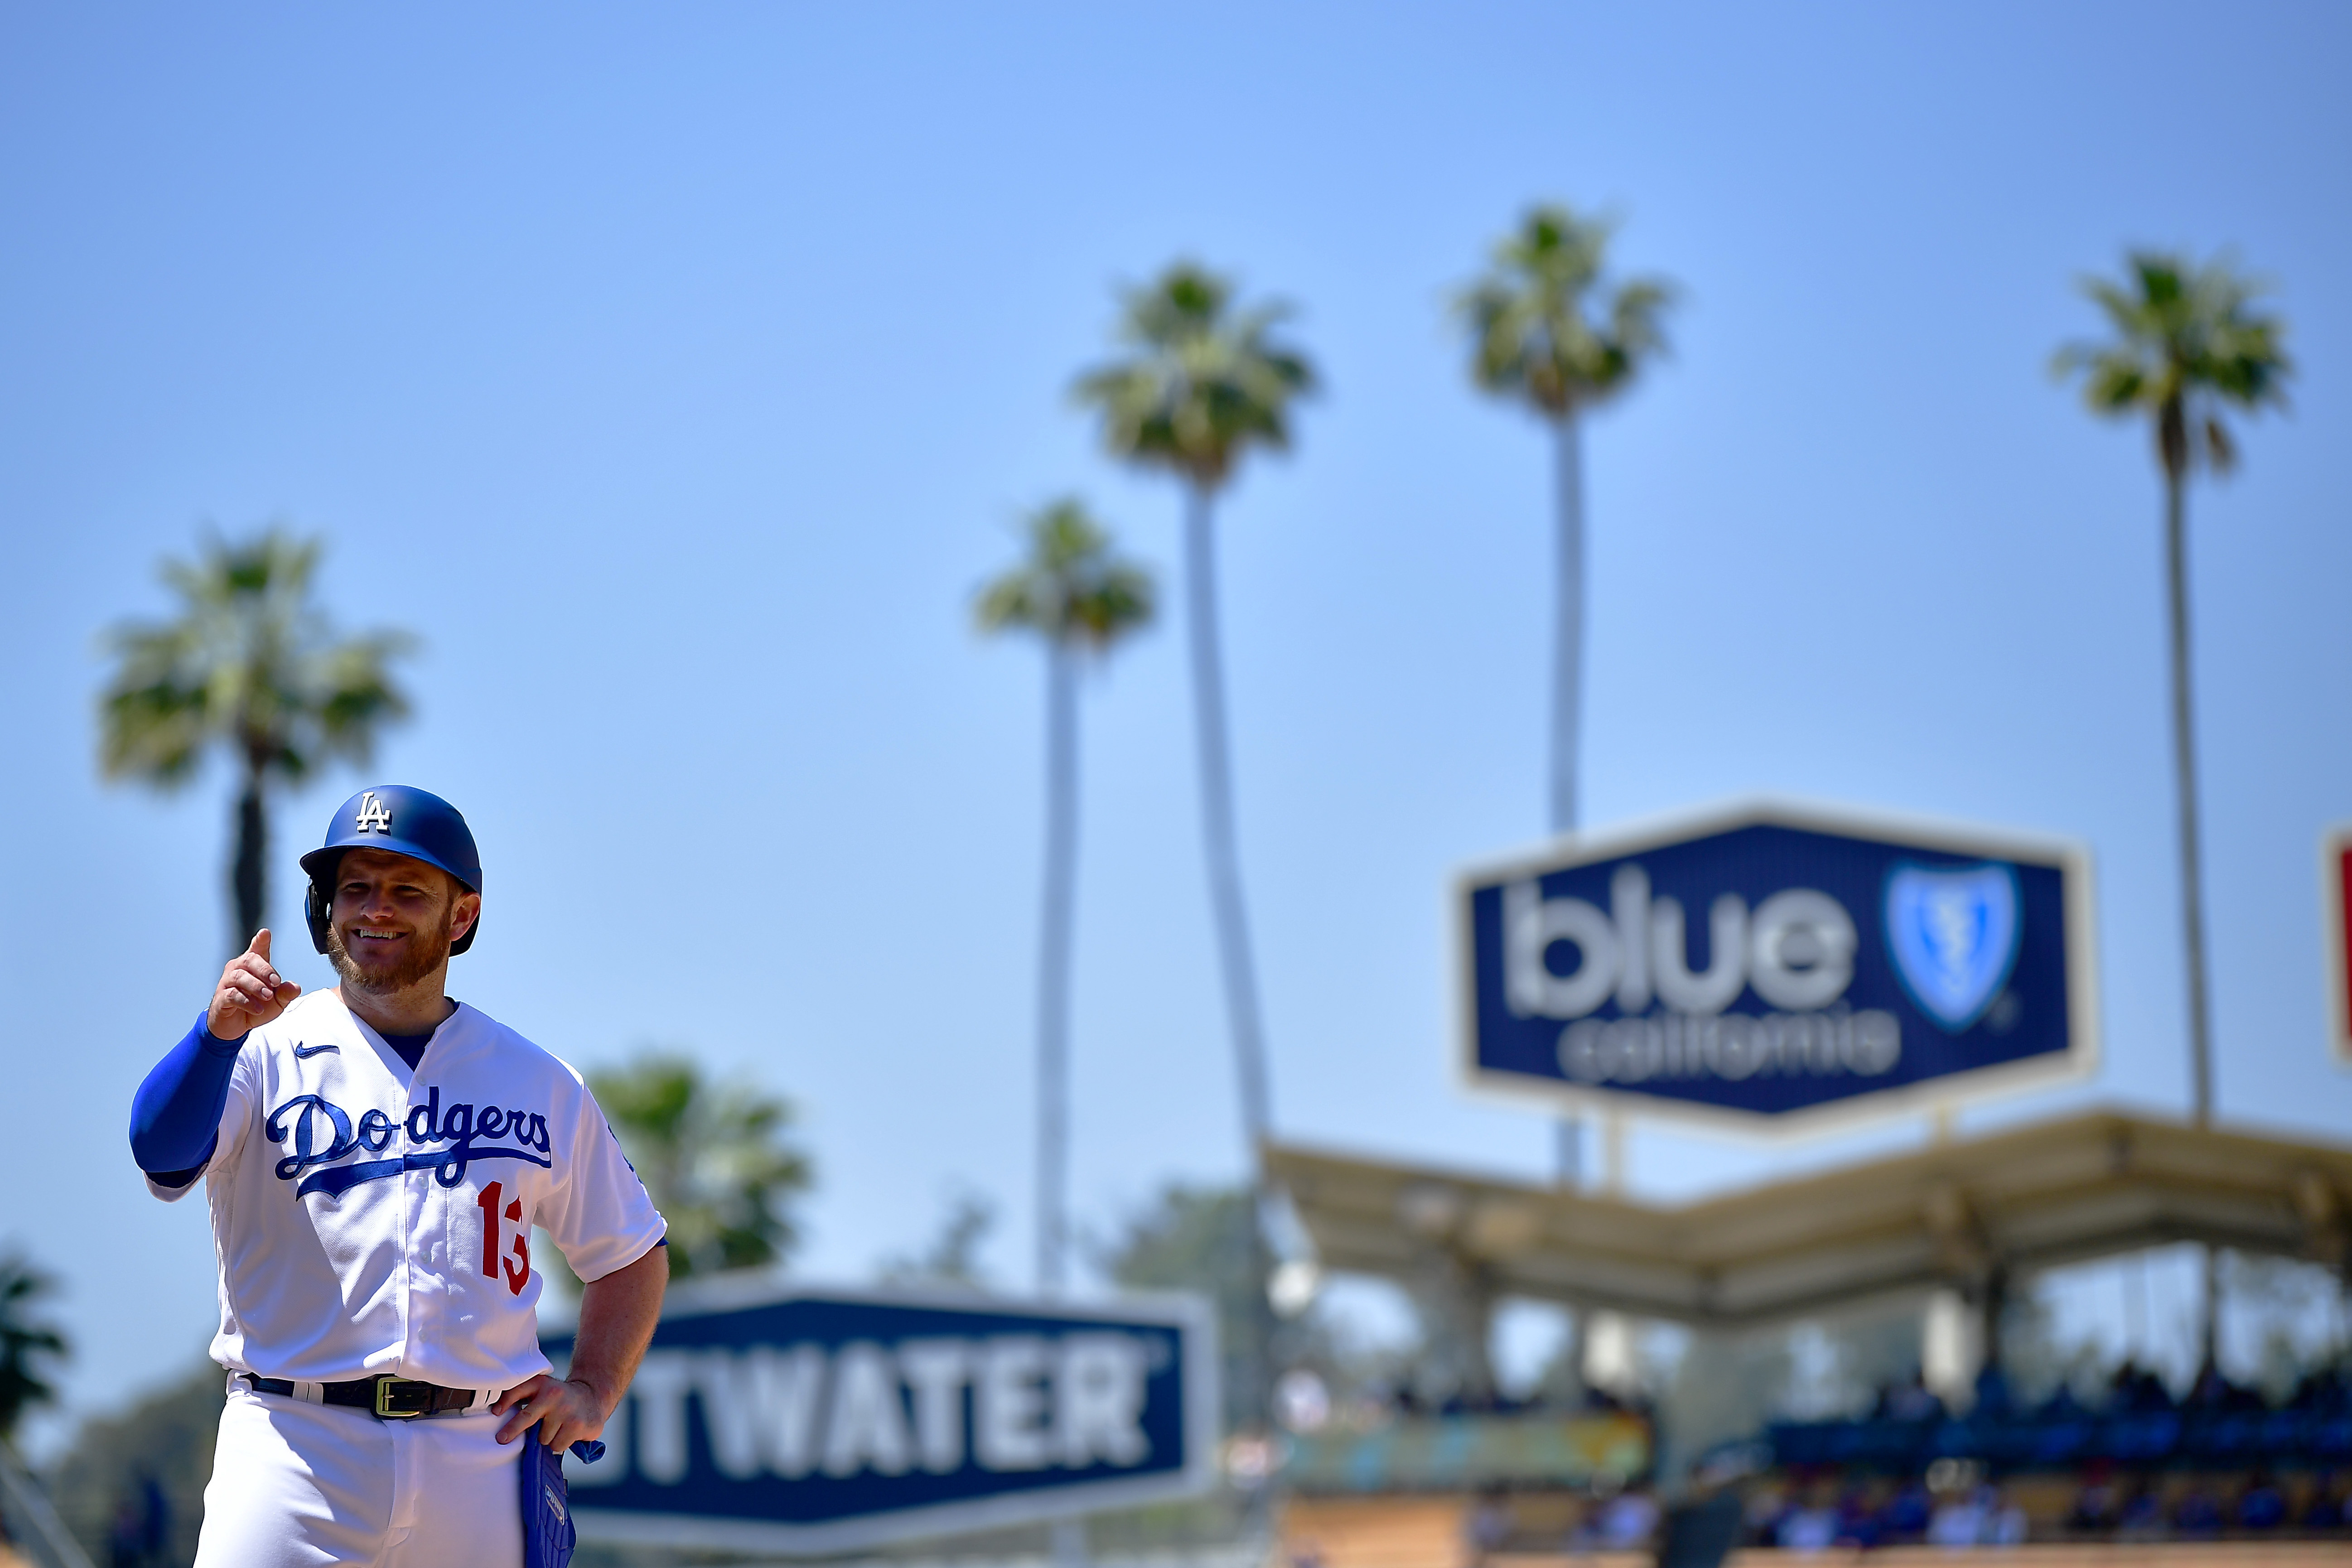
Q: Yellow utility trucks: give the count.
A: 0